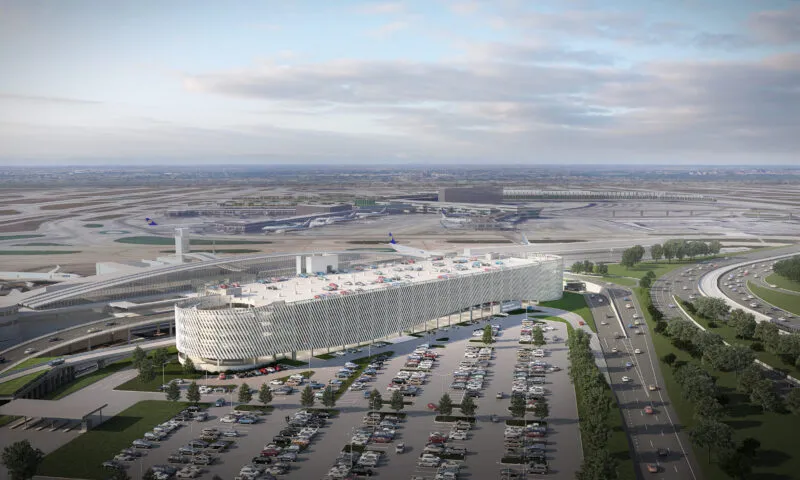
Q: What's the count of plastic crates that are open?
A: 0